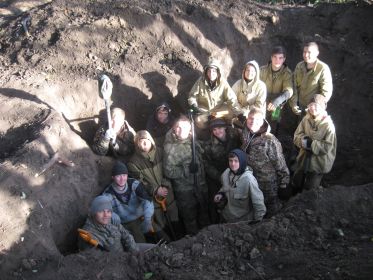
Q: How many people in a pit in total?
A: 14